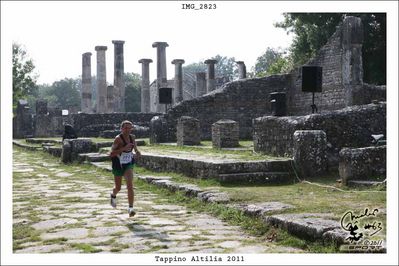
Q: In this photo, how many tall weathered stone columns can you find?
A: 8